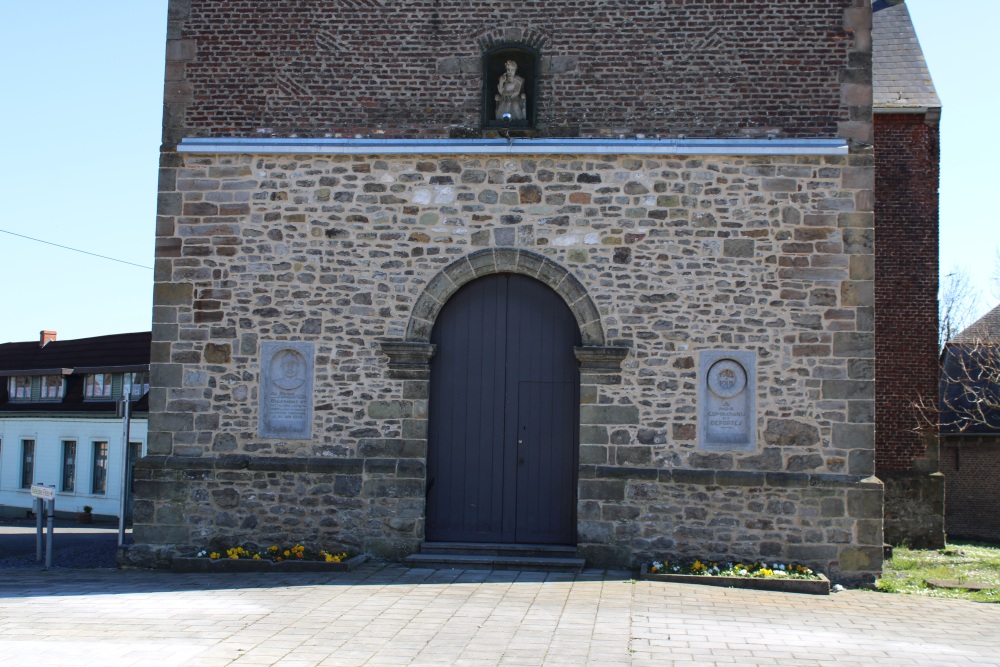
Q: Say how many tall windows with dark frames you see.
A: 3